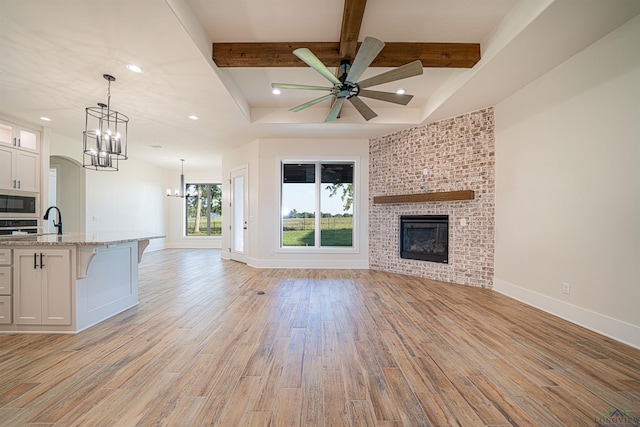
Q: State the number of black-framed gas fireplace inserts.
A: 1